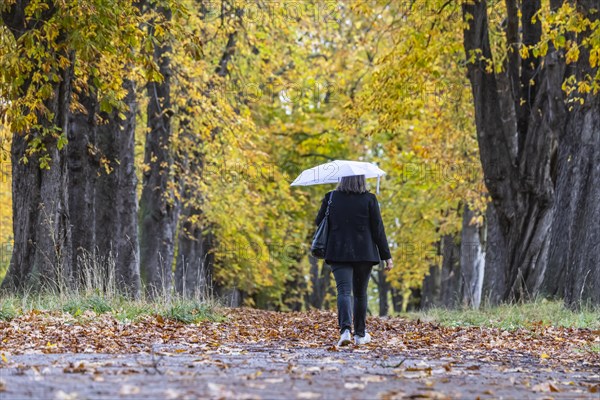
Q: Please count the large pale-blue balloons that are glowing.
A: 0